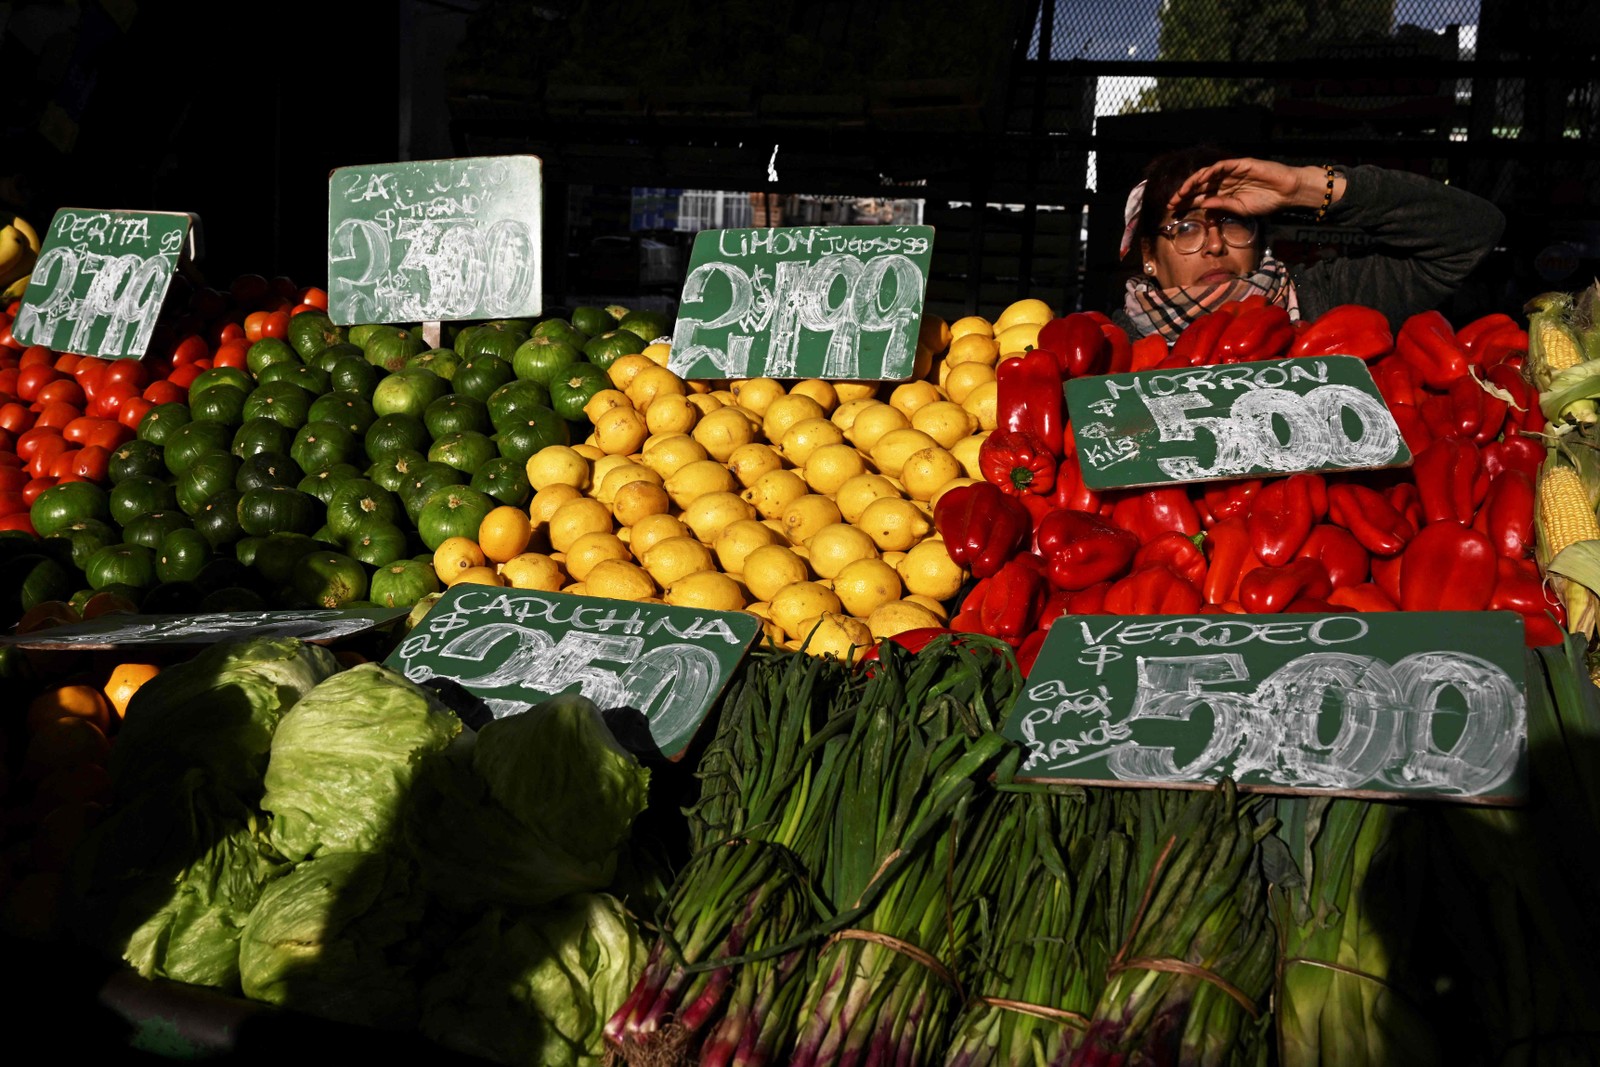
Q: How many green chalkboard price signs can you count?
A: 7